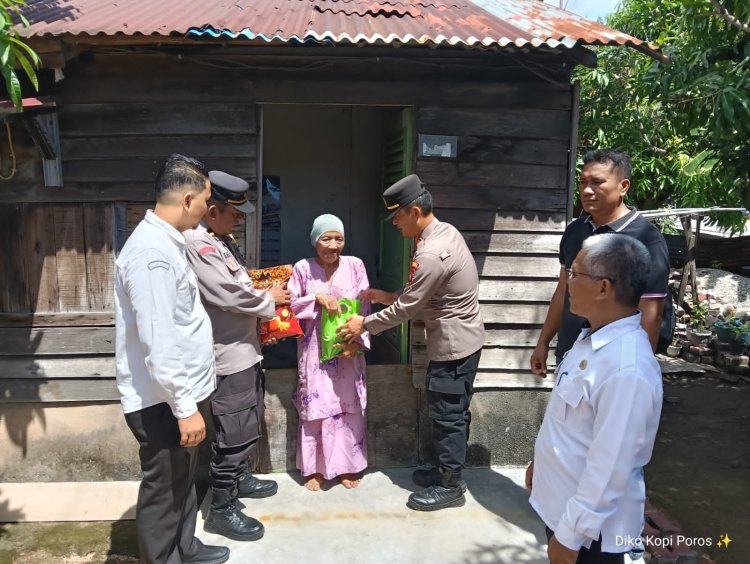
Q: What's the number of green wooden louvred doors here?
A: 1